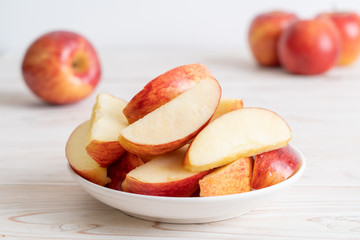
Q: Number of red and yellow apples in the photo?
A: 4